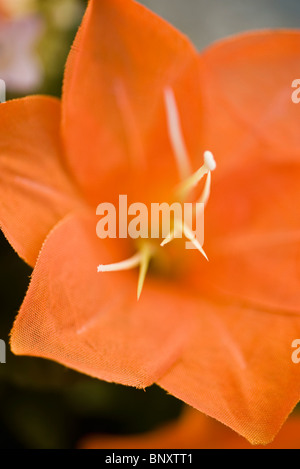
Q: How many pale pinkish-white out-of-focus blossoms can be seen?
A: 1